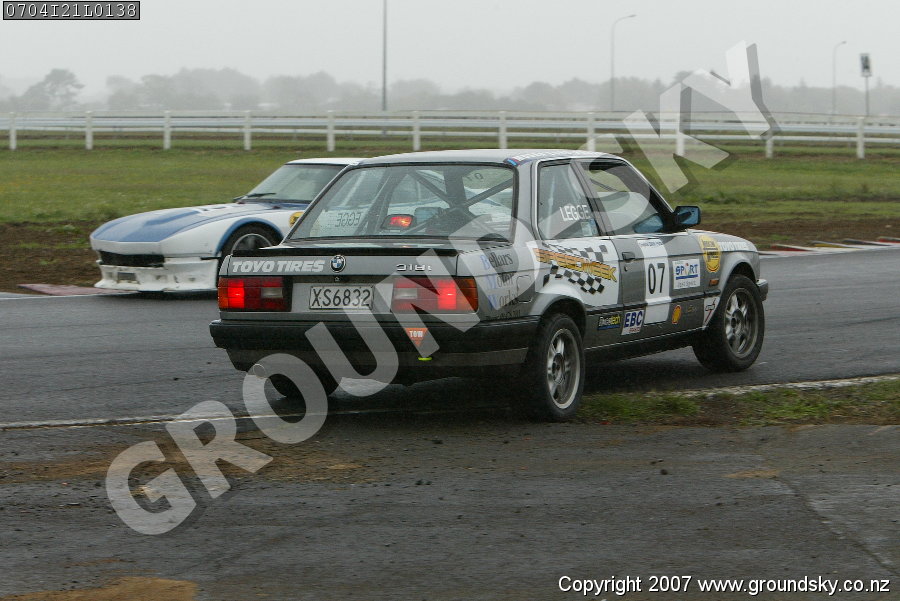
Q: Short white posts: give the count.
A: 11